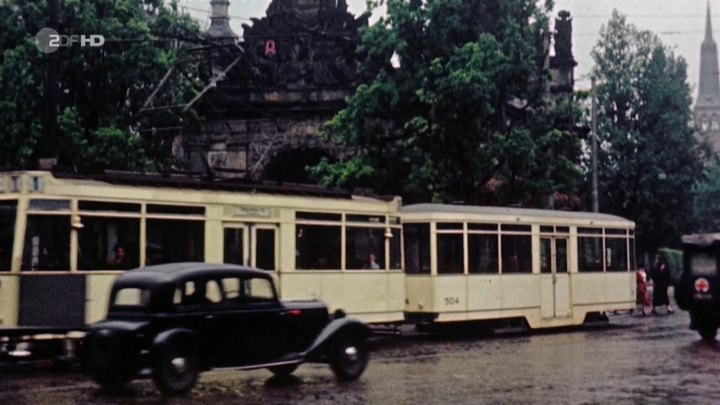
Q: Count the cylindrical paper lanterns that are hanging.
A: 0